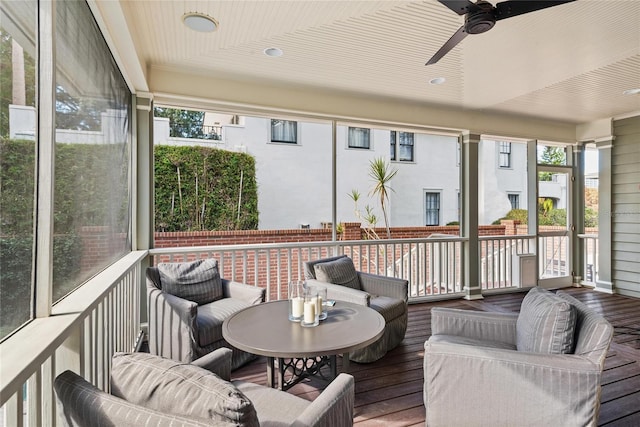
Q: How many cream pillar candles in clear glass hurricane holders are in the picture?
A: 3